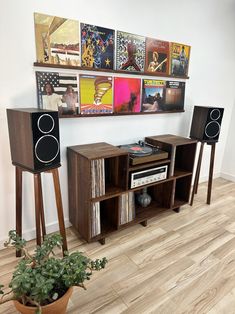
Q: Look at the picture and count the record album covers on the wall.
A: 10